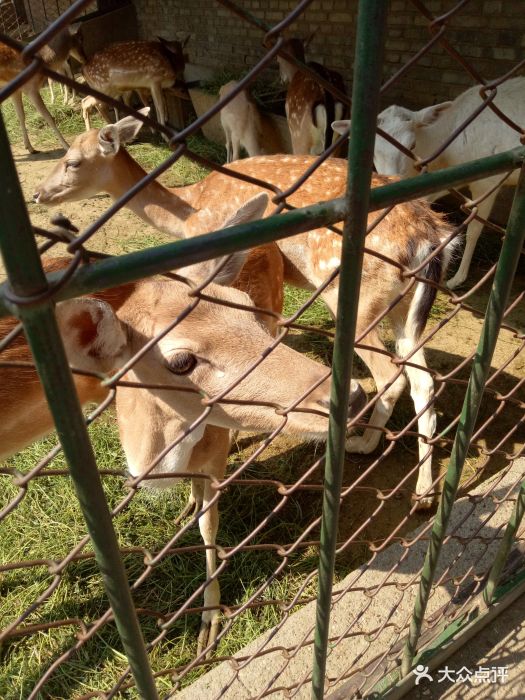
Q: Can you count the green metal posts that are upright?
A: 4